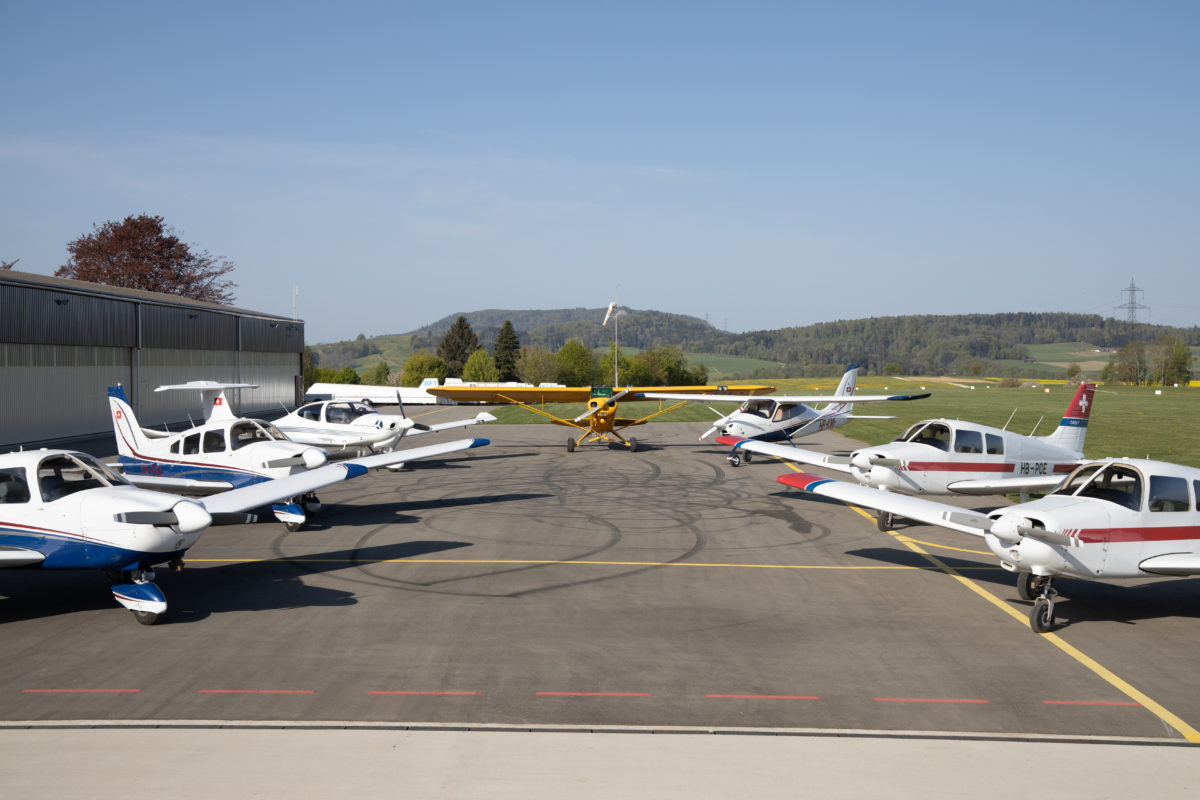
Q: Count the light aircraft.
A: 7